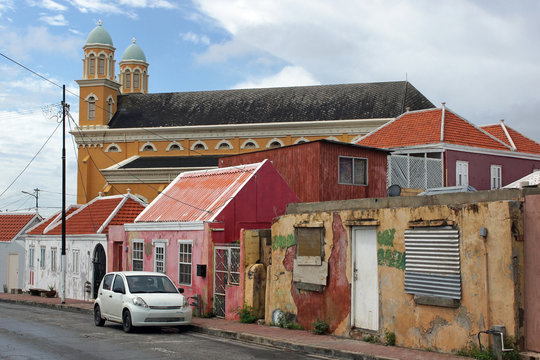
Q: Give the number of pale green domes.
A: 2